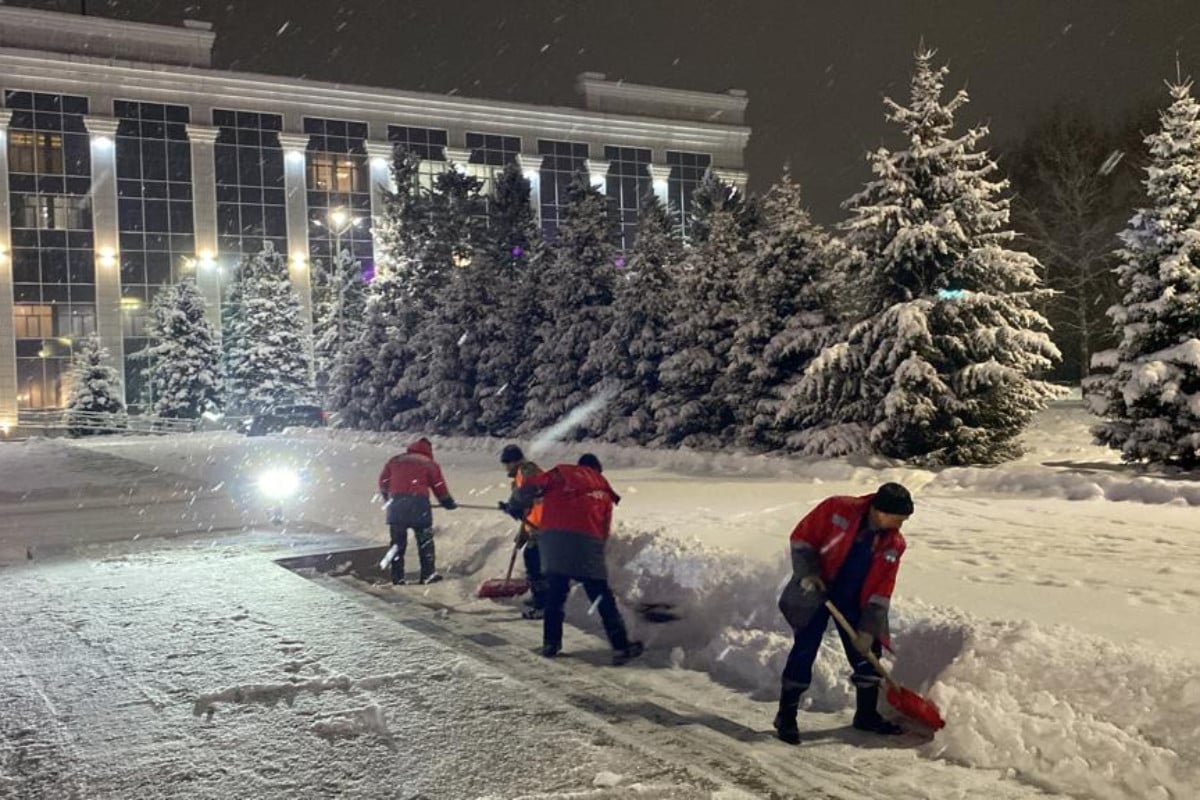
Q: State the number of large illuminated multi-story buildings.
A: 1